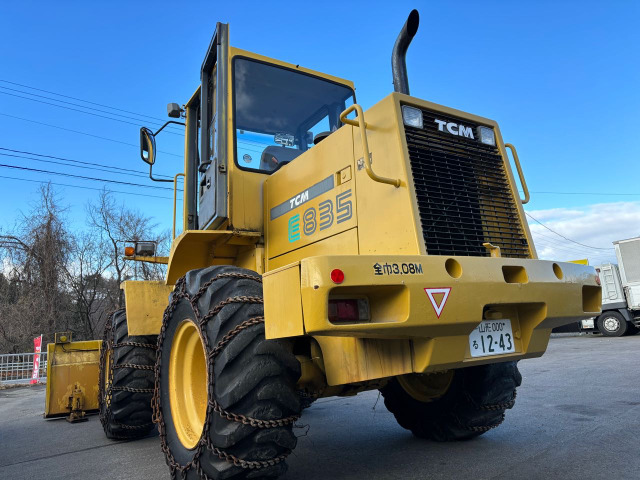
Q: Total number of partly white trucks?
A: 1